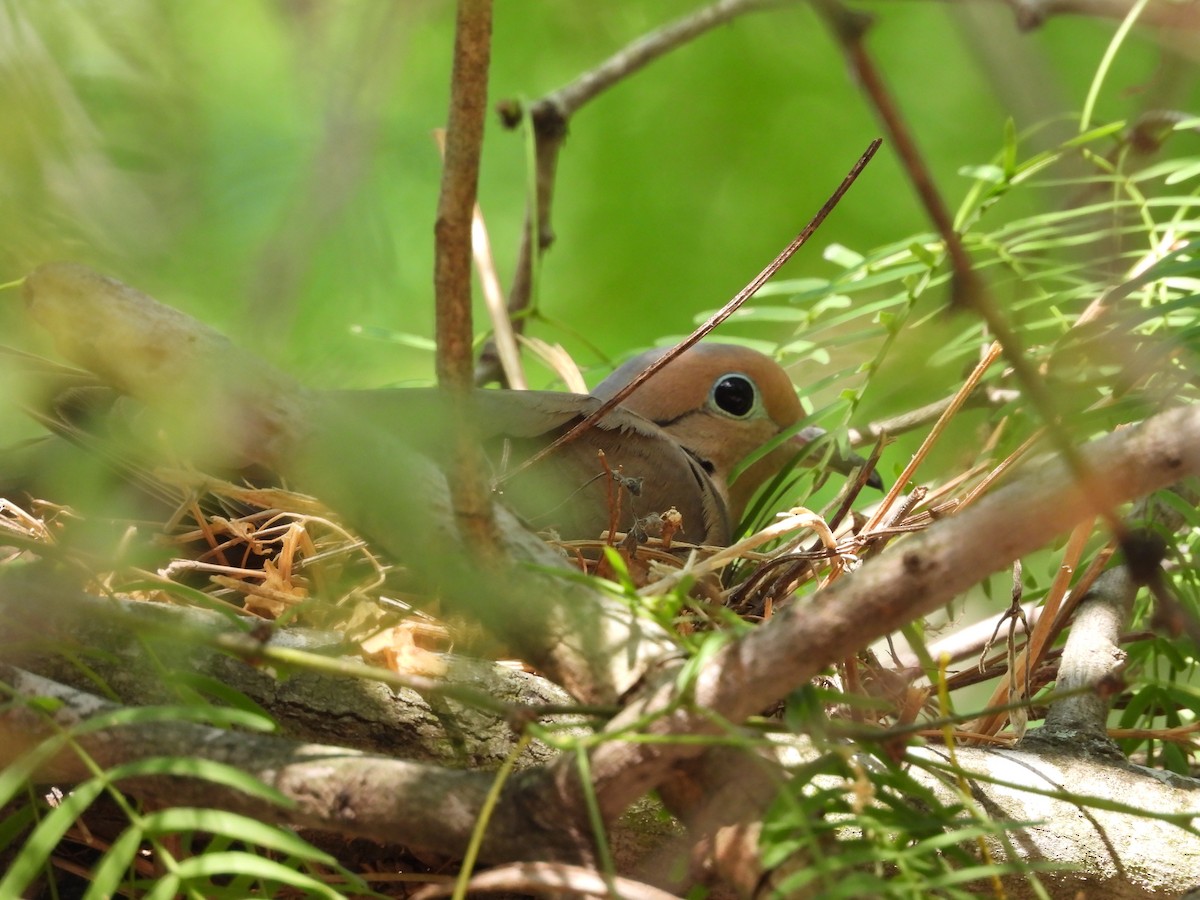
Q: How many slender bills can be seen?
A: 1